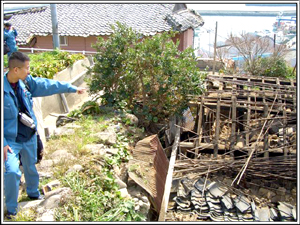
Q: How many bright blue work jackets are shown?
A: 2